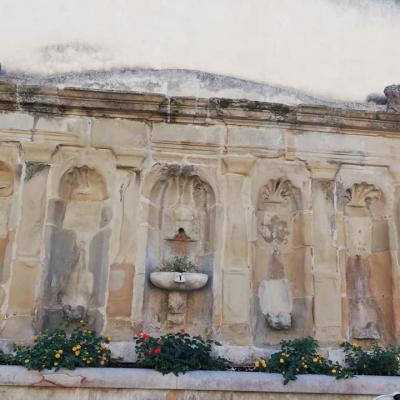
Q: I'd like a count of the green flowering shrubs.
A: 4